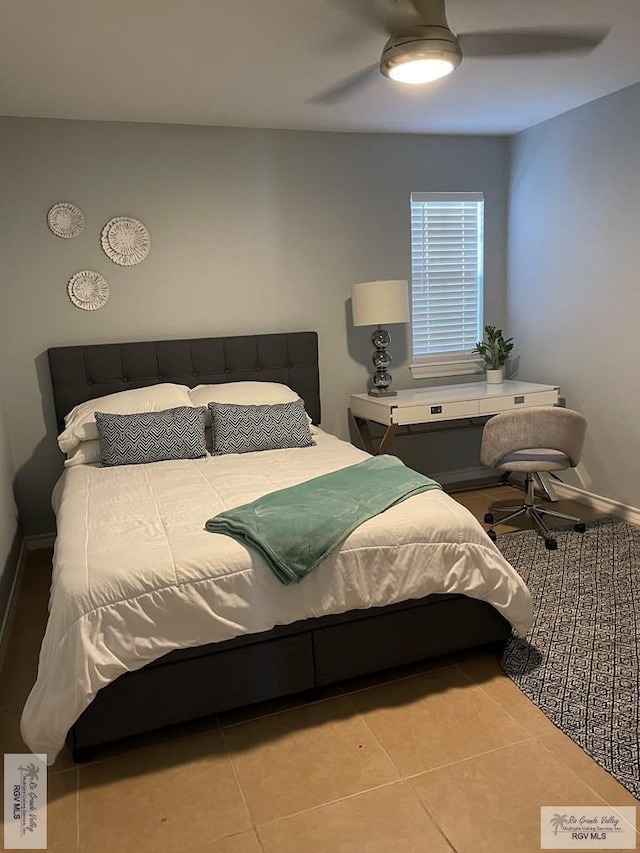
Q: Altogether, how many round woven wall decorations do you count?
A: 3